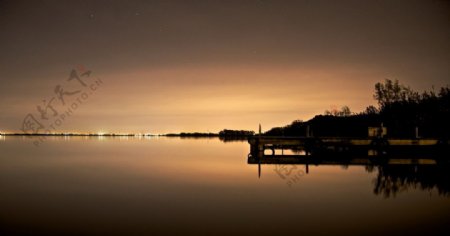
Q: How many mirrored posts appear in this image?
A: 2